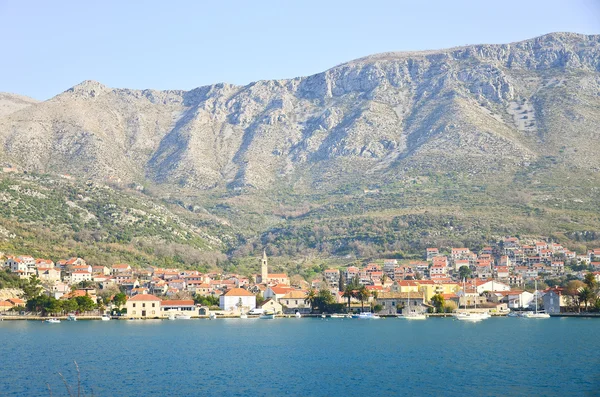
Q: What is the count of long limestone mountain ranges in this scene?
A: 1